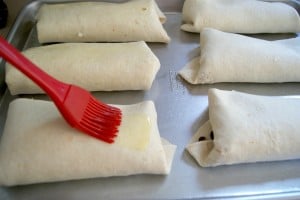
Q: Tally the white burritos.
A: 6